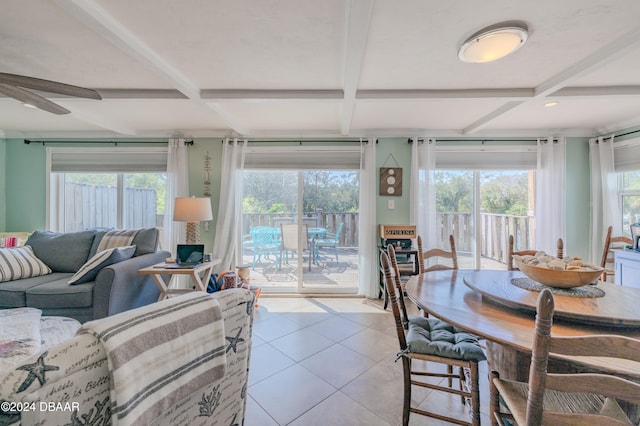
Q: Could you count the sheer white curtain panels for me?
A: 6